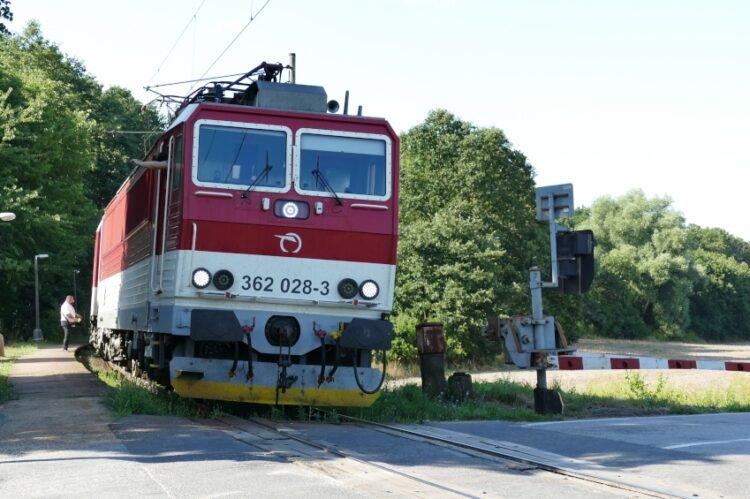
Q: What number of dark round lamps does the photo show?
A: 2